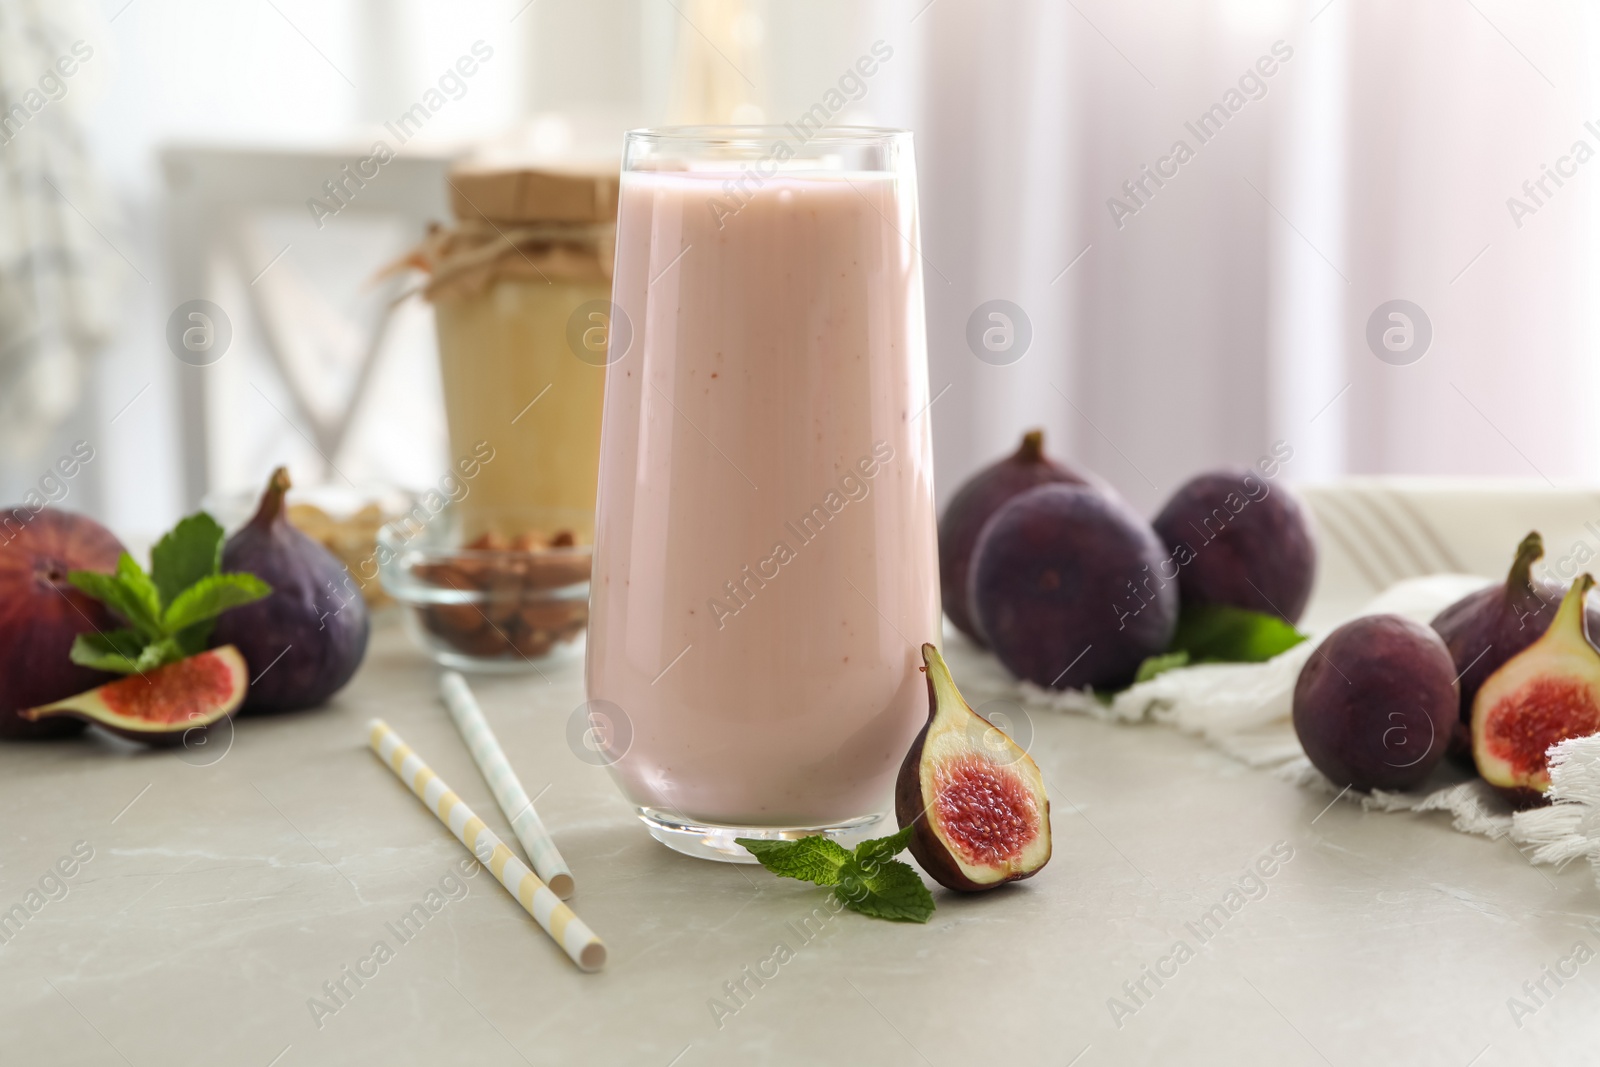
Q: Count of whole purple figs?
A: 7